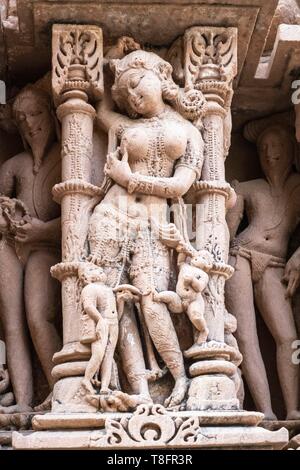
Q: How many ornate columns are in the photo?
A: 2